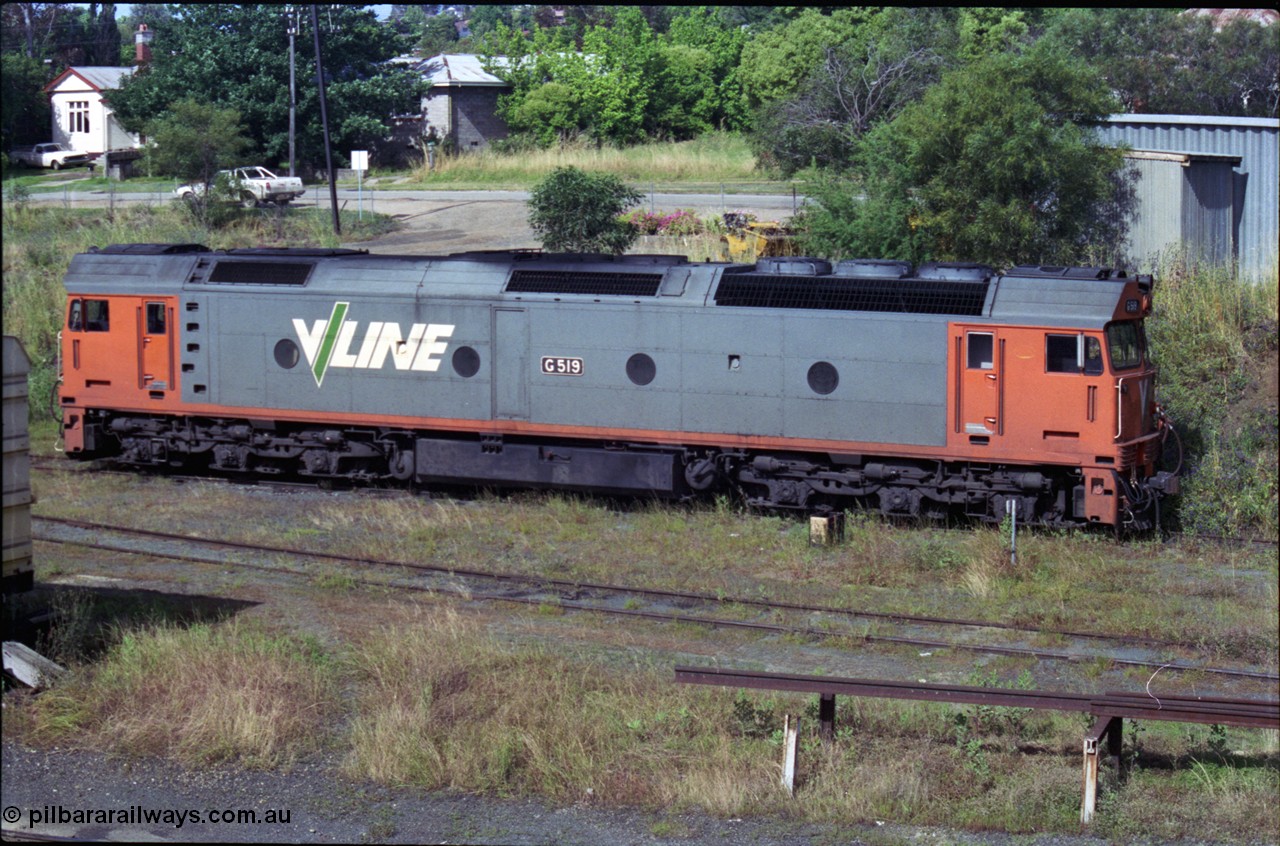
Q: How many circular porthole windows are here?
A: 4